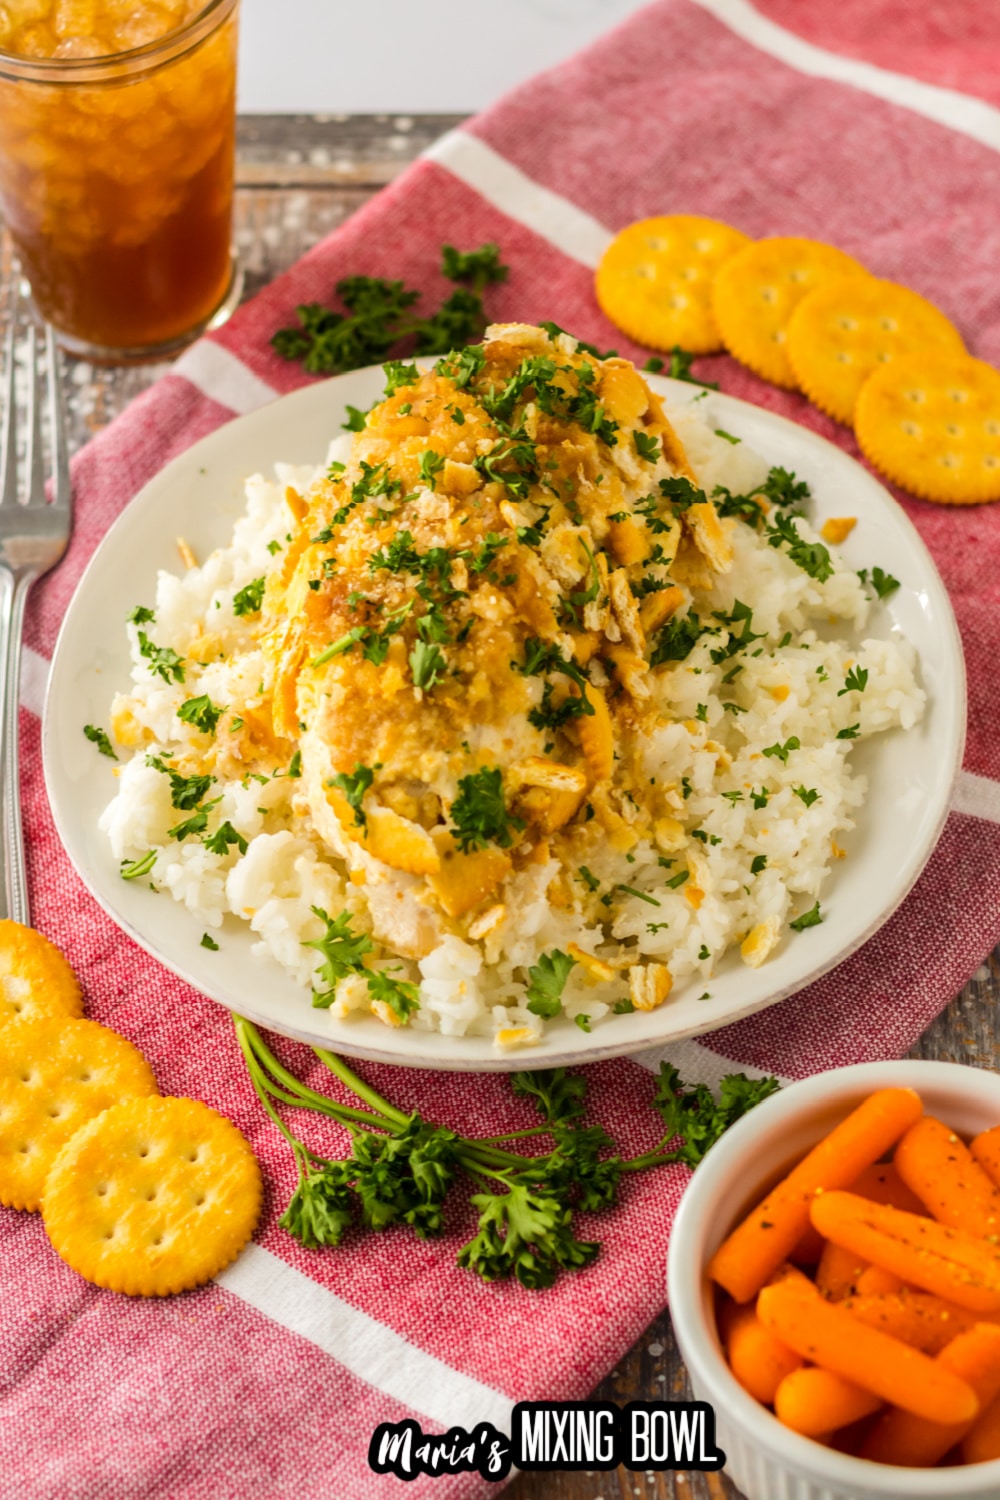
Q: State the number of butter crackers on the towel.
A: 7